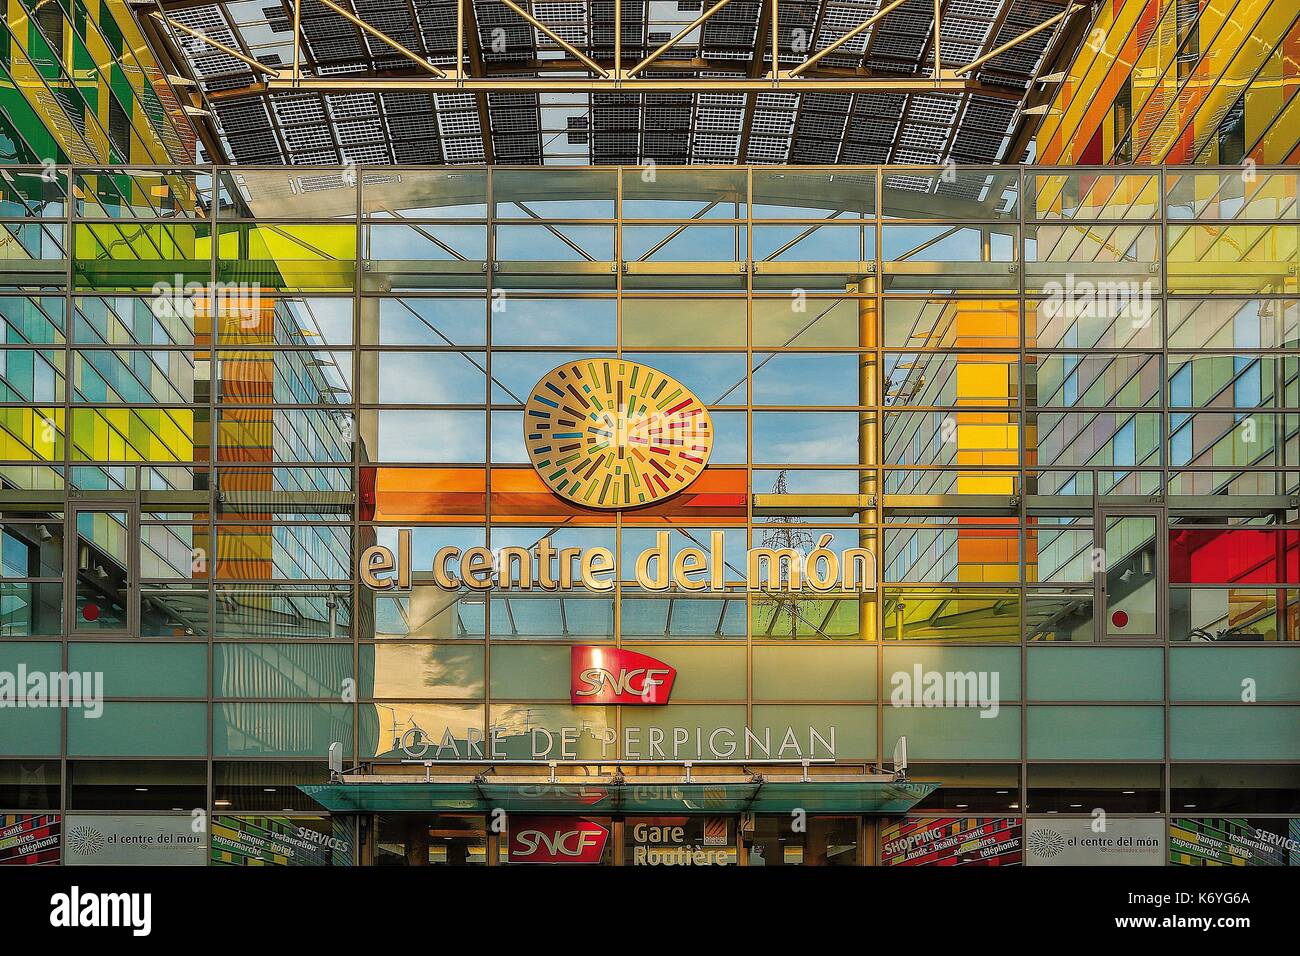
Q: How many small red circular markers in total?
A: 2